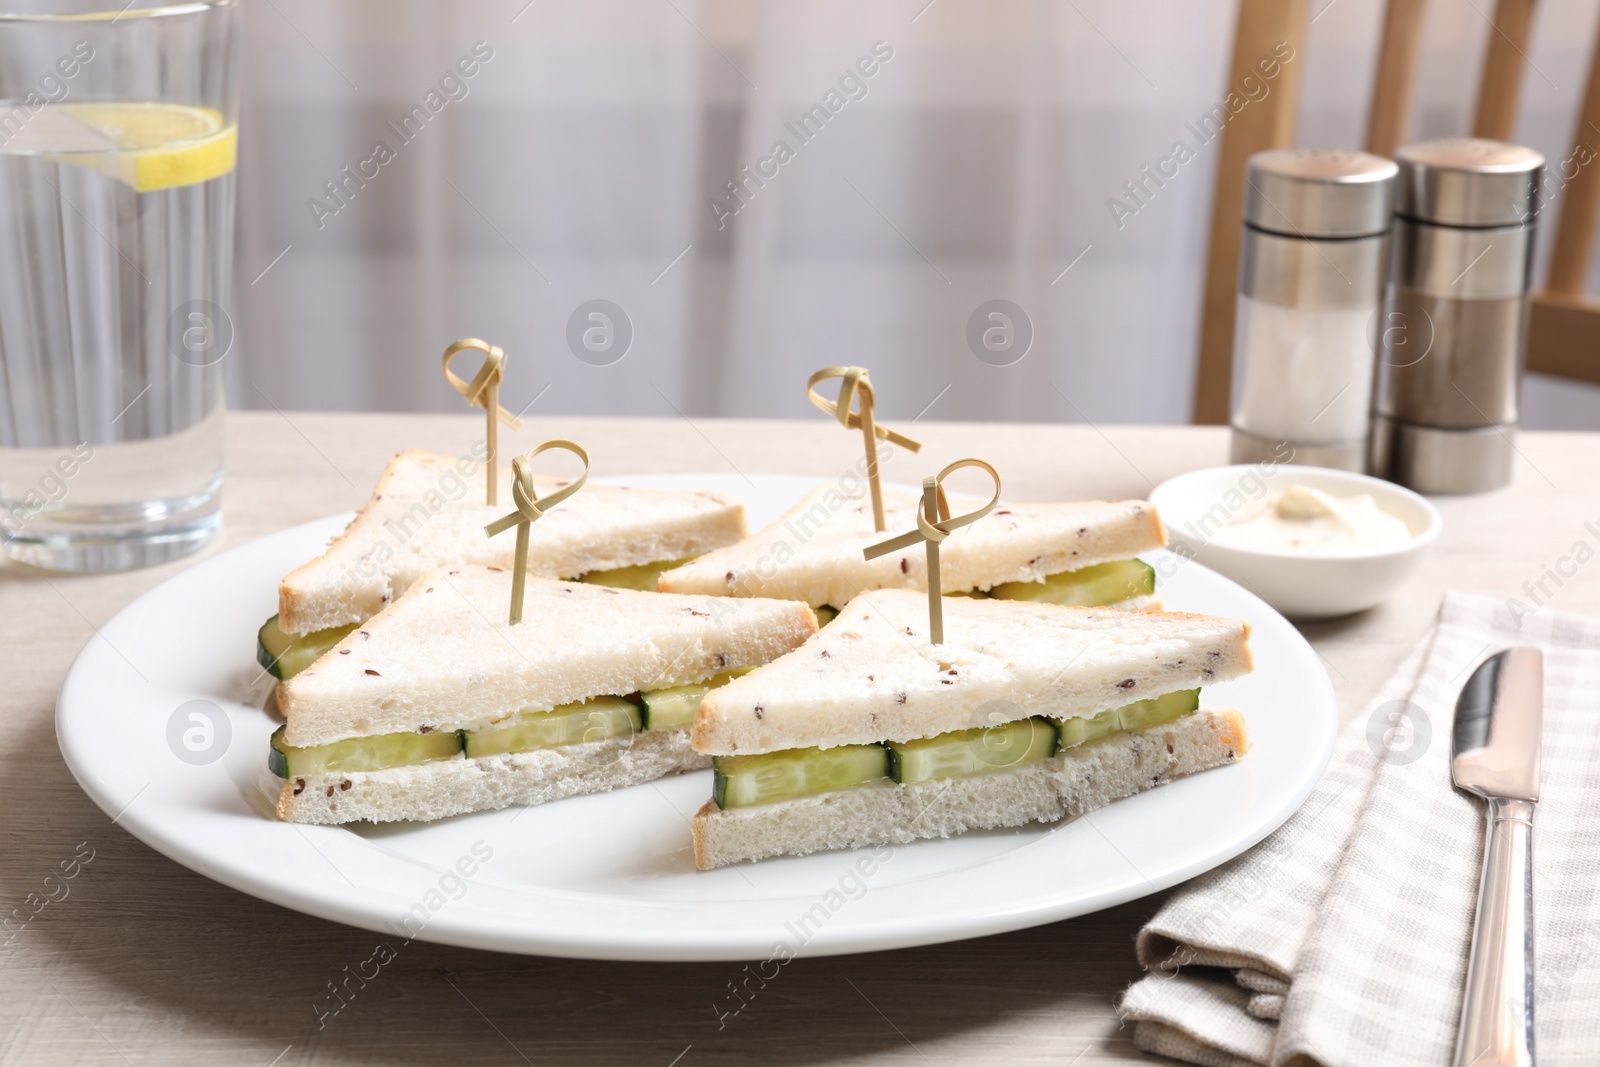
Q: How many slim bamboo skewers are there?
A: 4